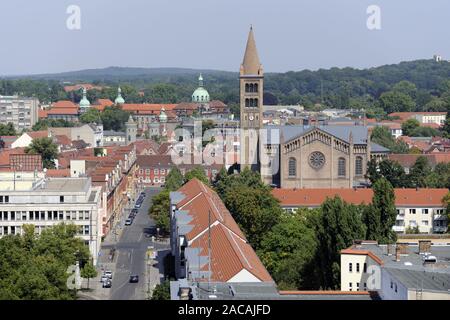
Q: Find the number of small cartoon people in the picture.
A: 0